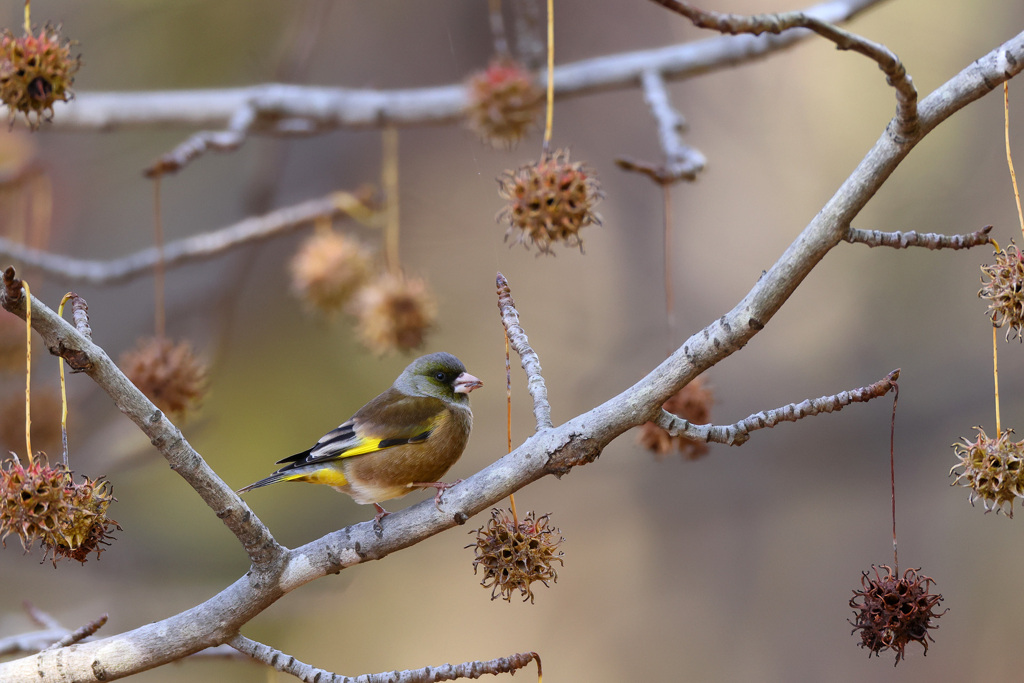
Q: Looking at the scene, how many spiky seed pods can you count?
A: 13